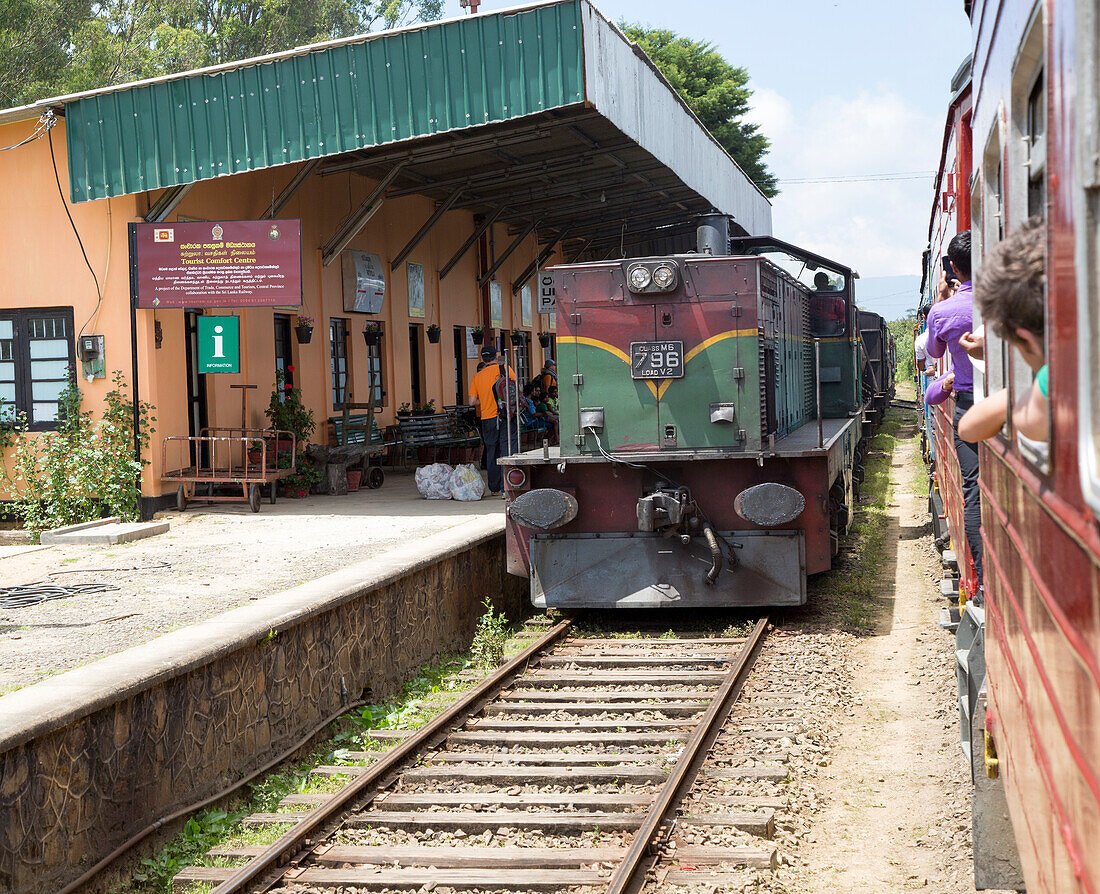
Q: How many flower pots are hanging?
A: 6